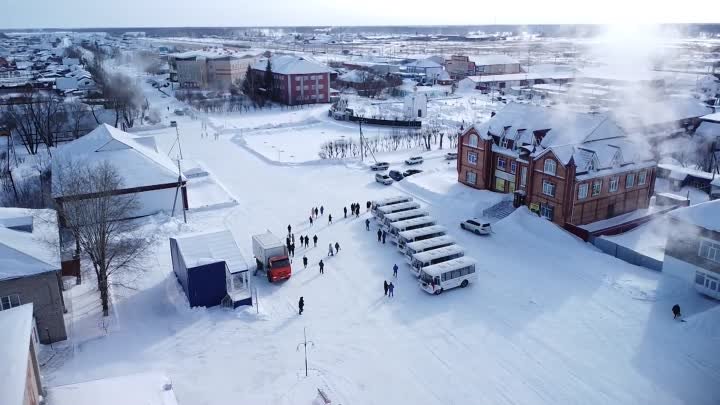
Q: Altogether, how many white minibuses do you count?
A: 8